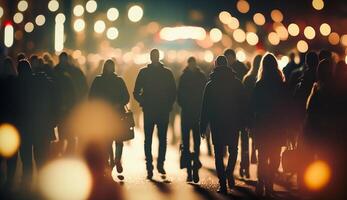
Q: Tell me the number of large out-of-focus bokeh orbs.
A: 4